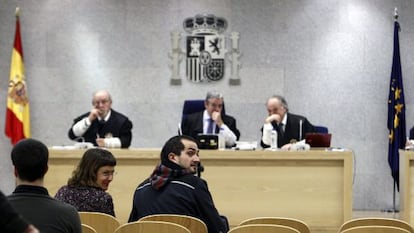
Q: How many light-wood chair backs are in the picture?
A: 8